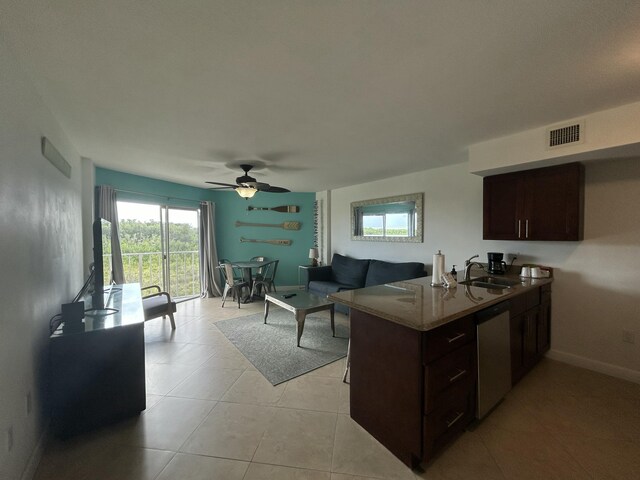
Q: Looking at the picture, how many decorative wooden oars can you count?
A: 3